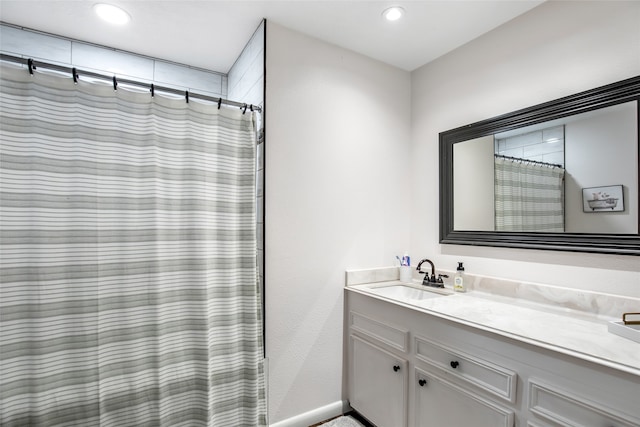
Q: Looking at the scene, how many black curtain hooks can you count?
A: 8